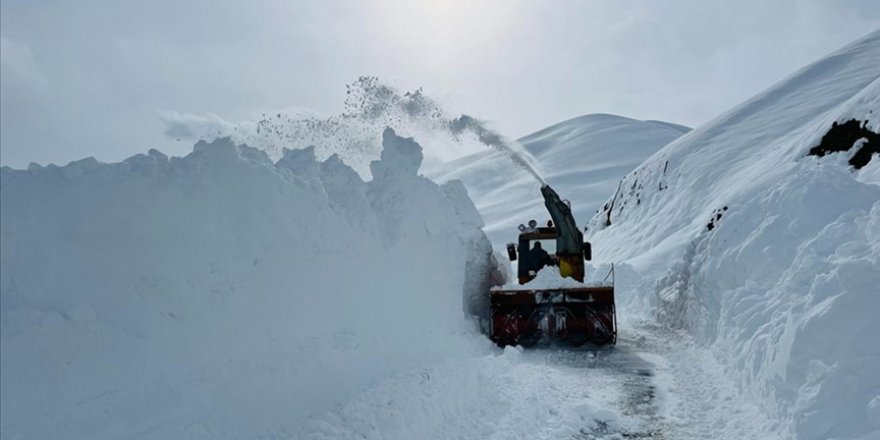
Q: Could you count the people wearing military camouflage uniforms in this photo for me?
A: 0